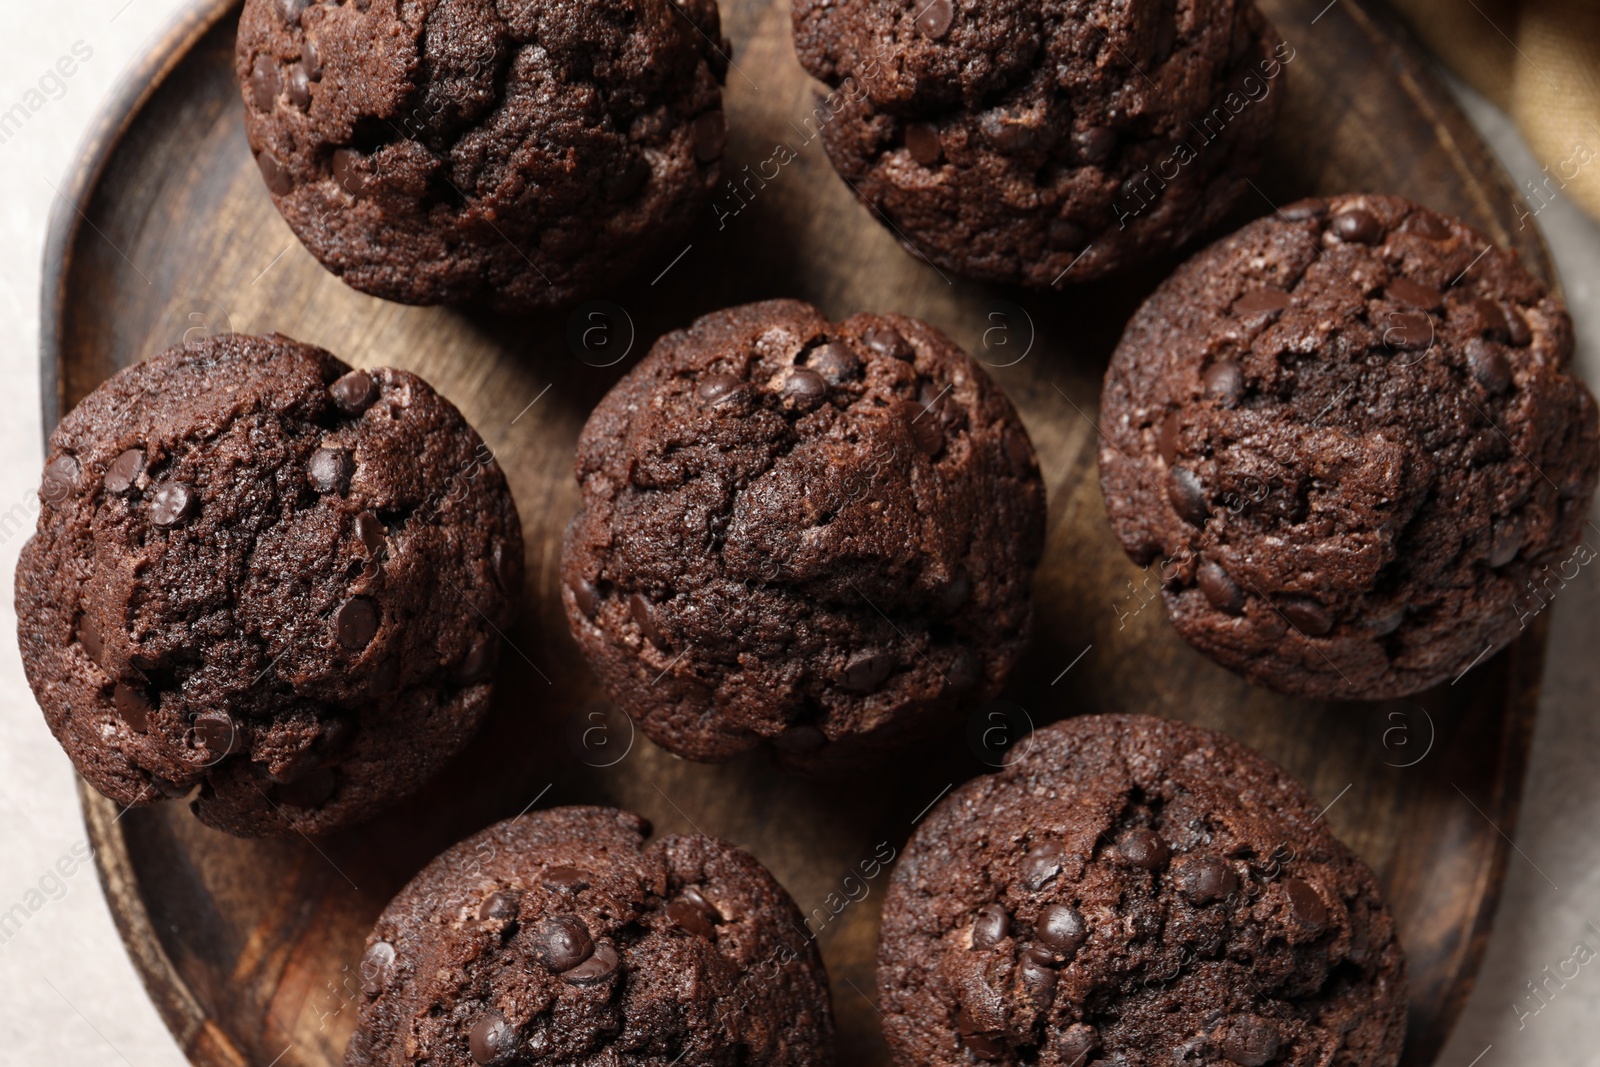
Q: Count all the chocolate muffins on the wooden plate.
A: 7